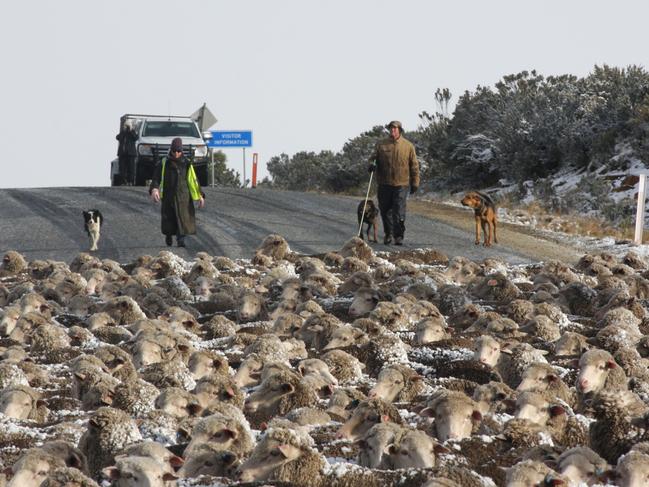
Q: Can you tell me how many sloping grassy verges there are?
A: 1